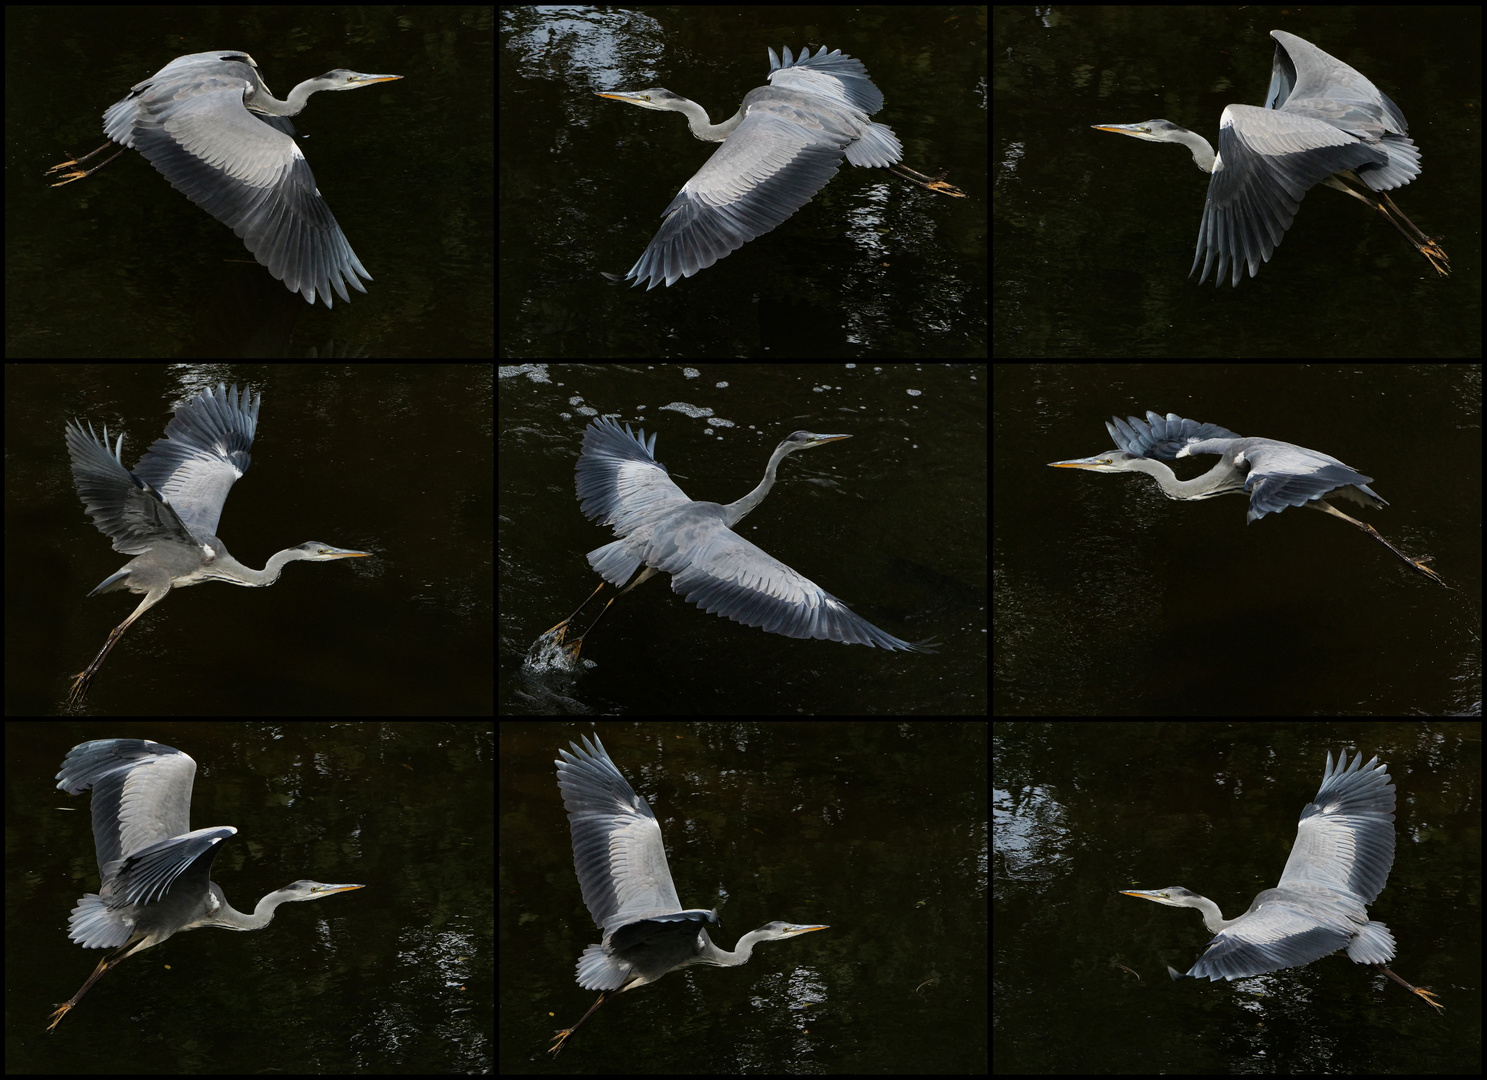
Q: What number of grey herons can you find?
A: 9